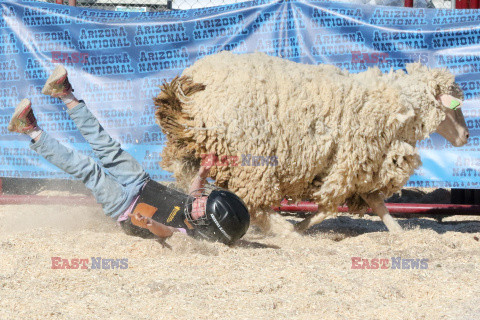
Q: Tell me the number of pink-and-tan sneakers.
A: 2